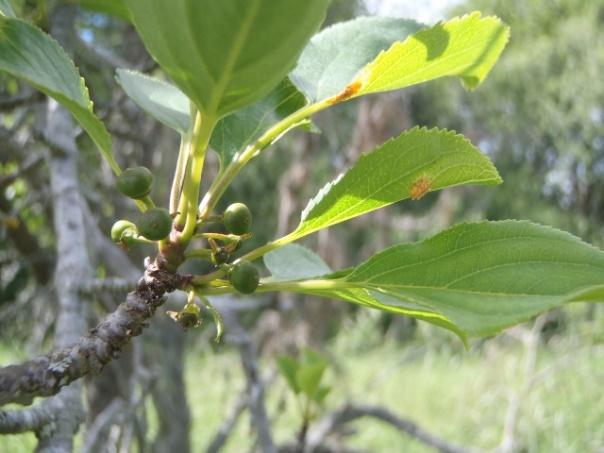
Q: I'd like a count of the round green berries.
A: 5